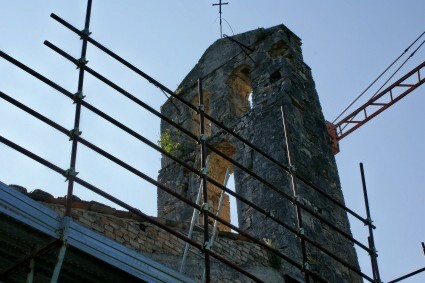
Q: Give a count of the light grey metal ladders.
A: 1